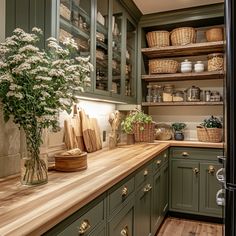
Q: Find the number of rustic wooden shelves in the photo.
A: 3